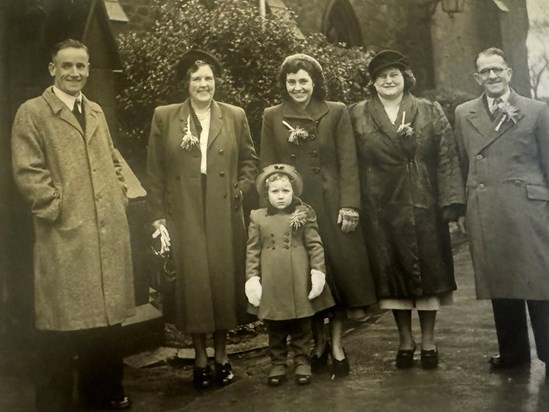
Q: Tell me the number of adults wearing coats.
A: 5